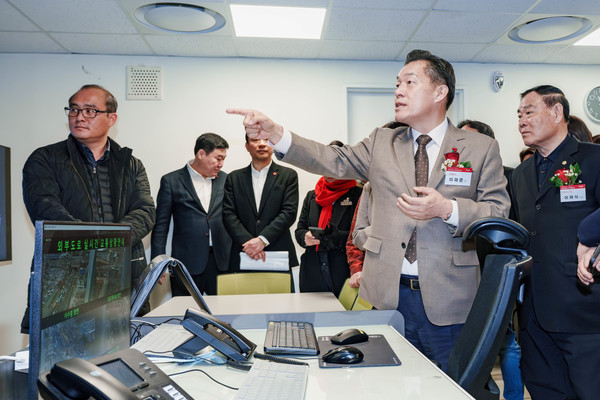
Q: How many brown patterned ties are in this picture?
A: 1